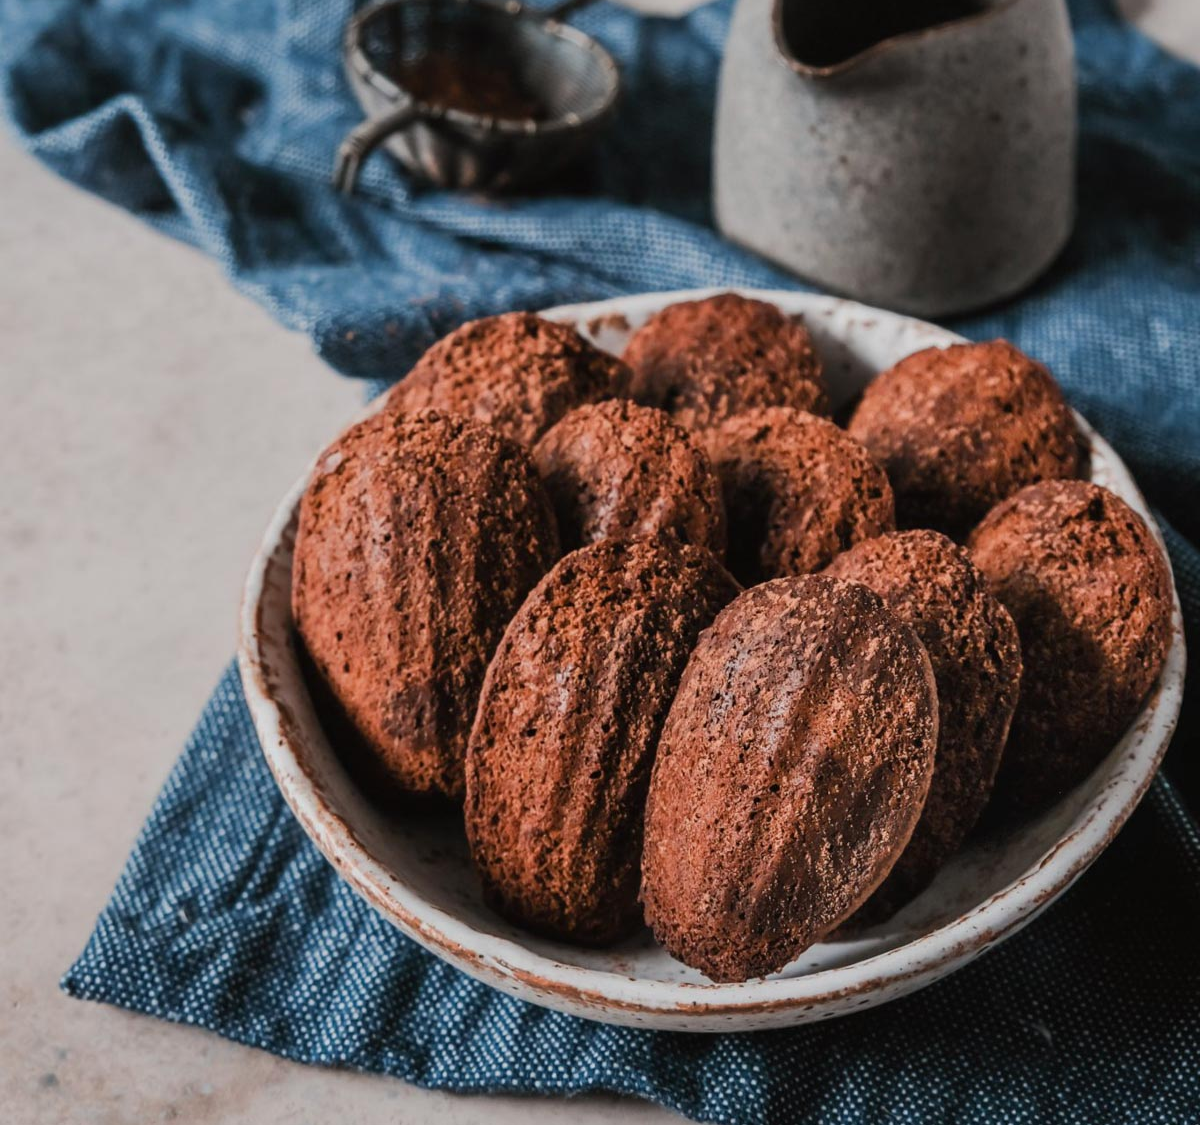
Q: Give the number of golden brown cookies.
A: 10